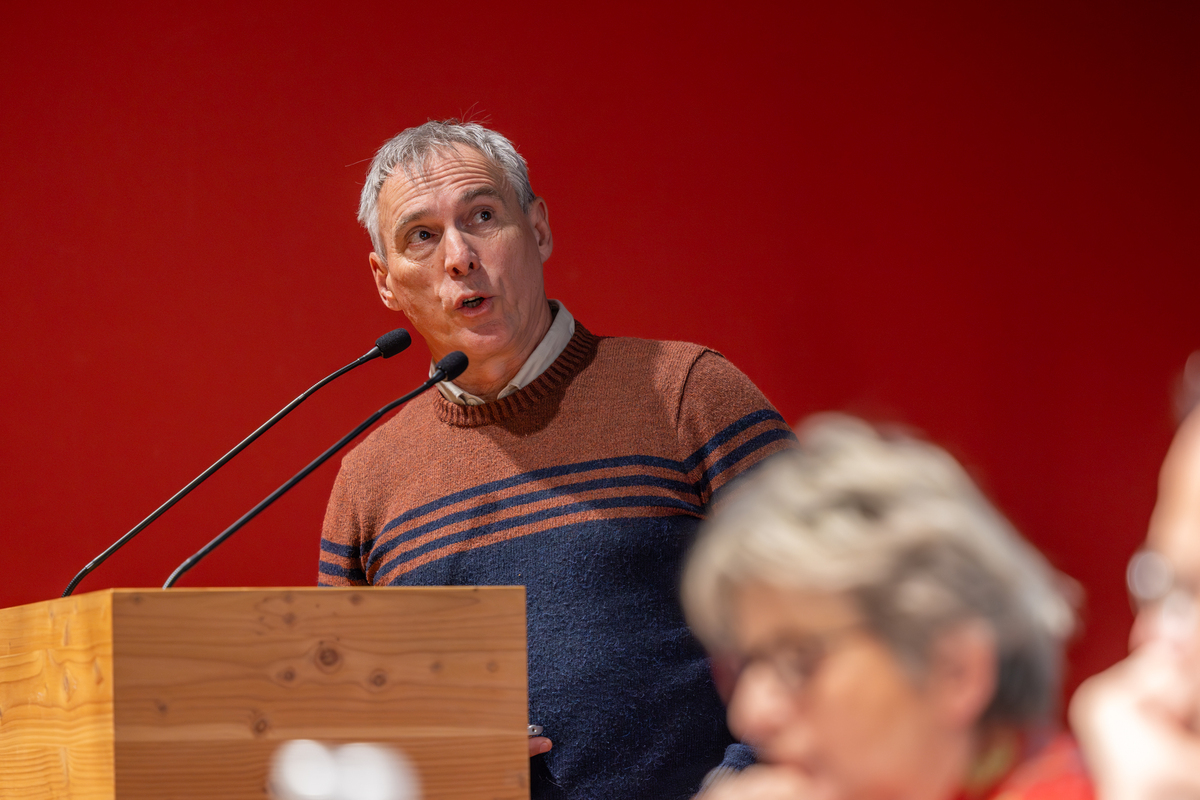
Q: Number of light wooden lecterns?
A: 1